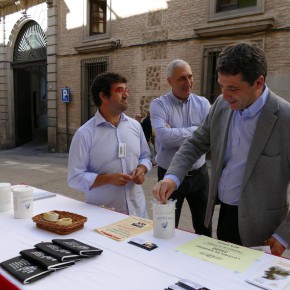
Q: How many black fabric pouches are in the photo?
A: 4